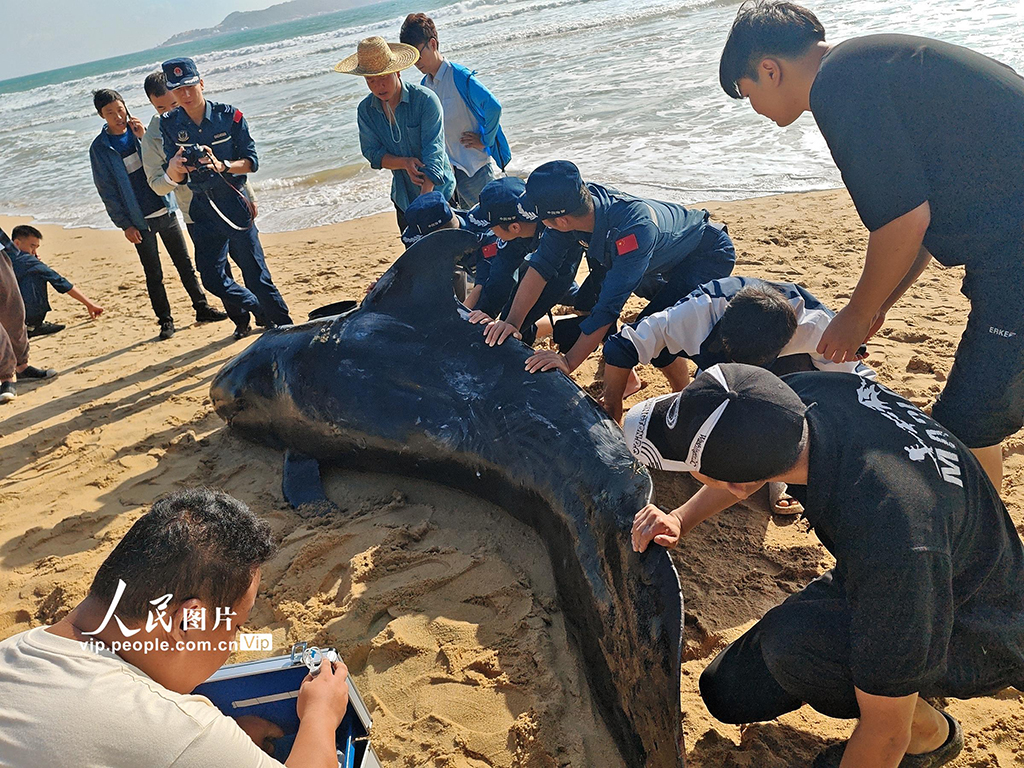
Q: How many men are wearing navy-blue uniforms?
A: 4